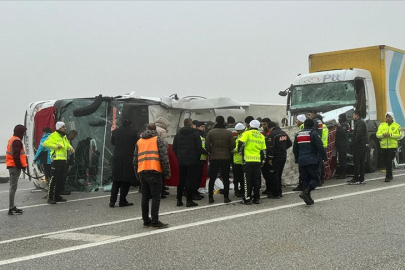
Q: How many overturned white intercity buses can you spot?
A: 1